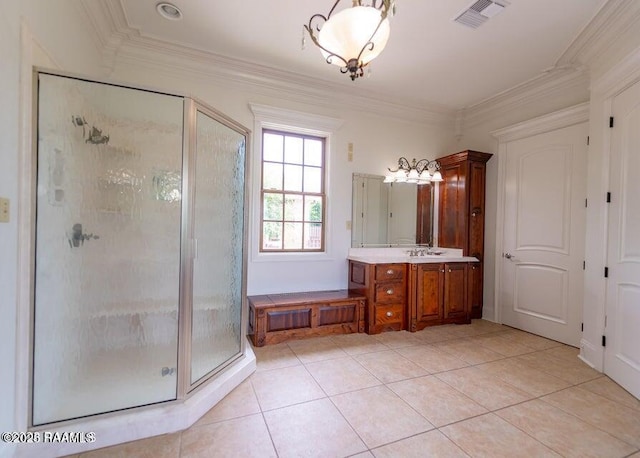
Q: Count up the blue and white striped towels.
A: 0